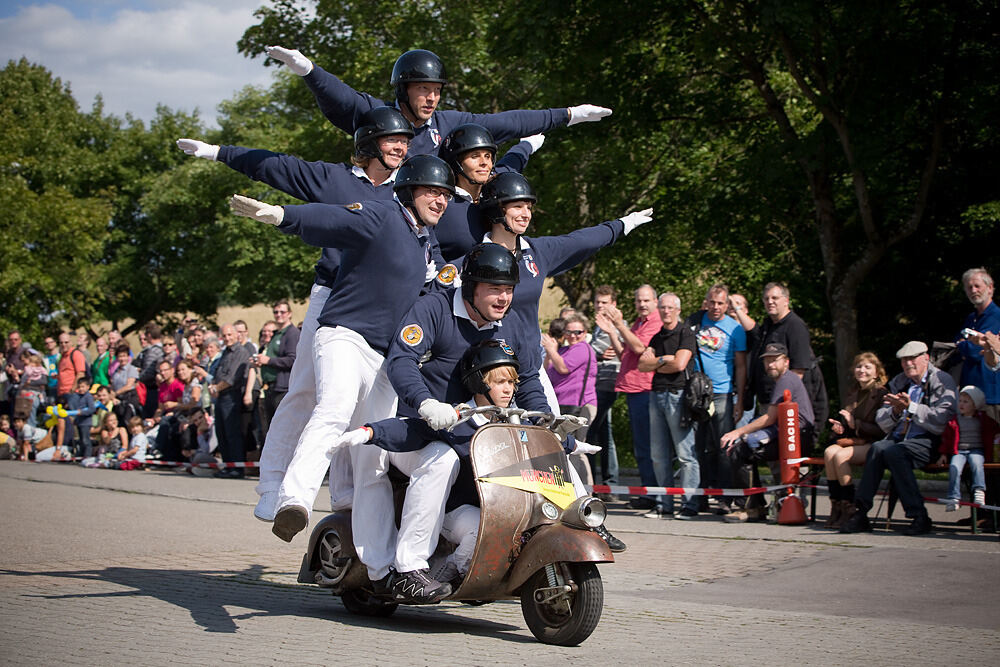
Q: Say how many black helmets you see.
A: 7